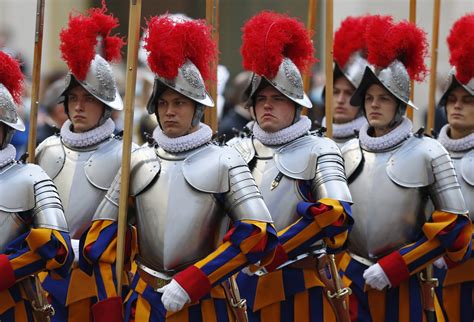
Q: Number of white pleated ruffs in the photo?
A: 7